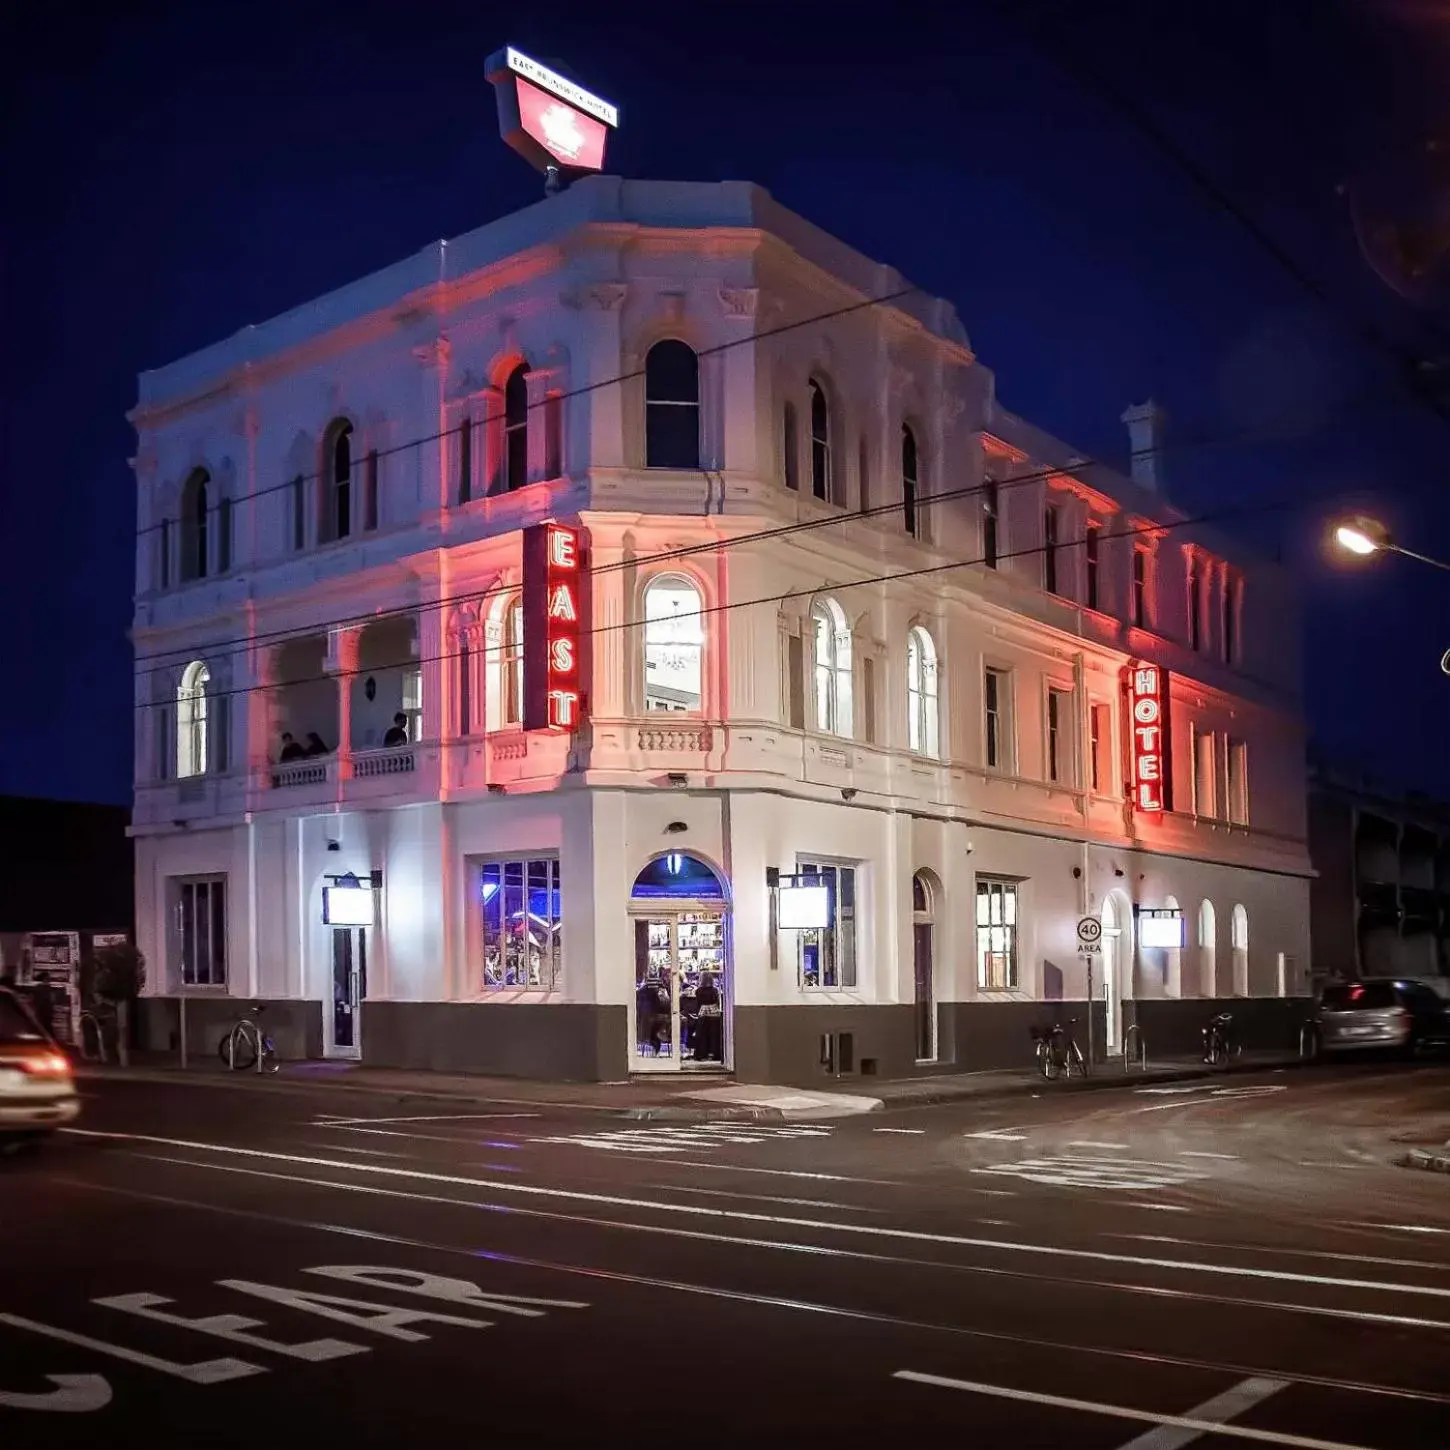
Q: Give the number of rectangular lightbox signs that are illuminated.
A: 3